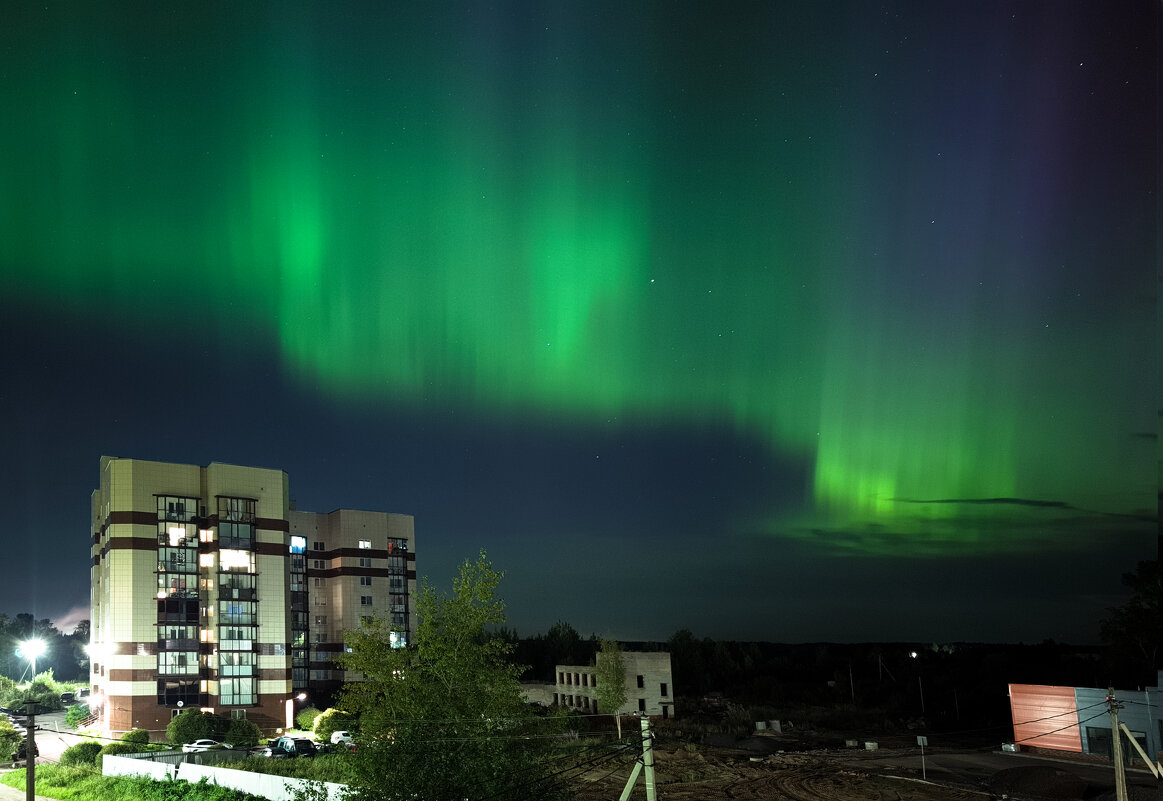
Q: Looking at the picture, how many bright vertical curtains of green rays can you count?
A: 3